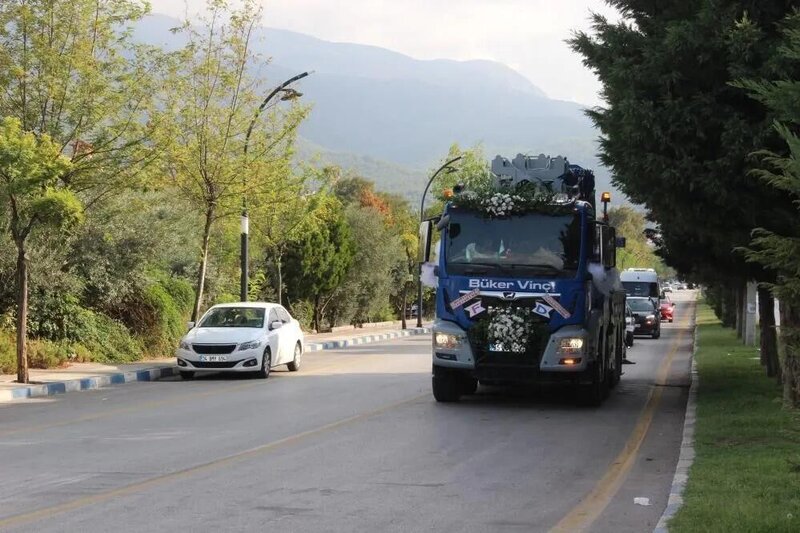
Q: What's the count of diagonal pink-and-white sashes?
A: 2